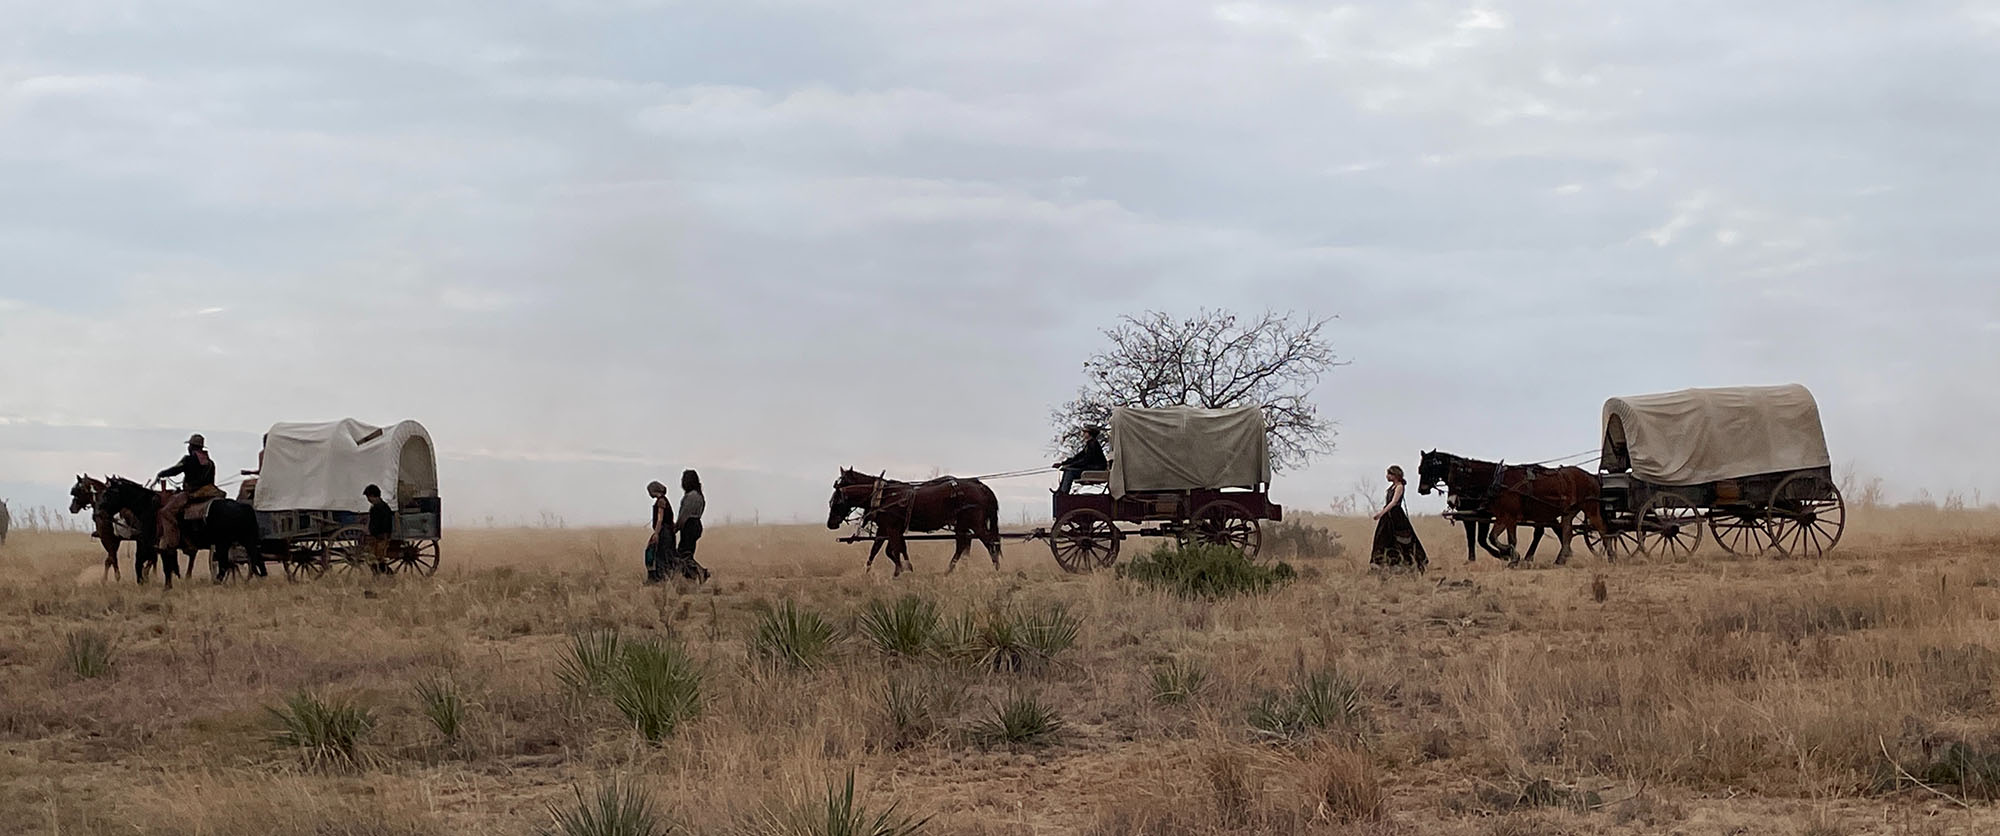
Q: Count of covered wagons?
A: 3